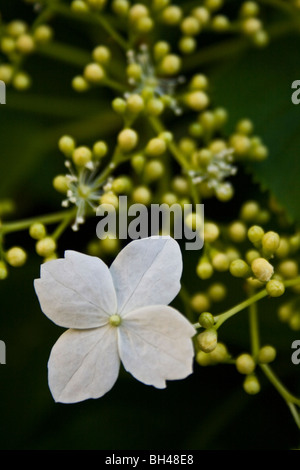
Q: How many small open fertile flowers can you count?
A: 3